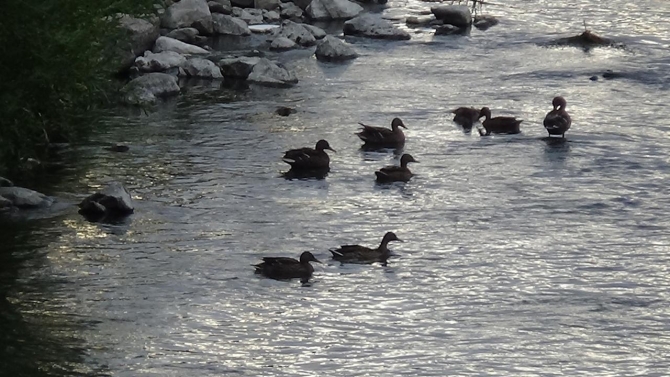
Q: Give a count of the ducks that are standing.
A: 1